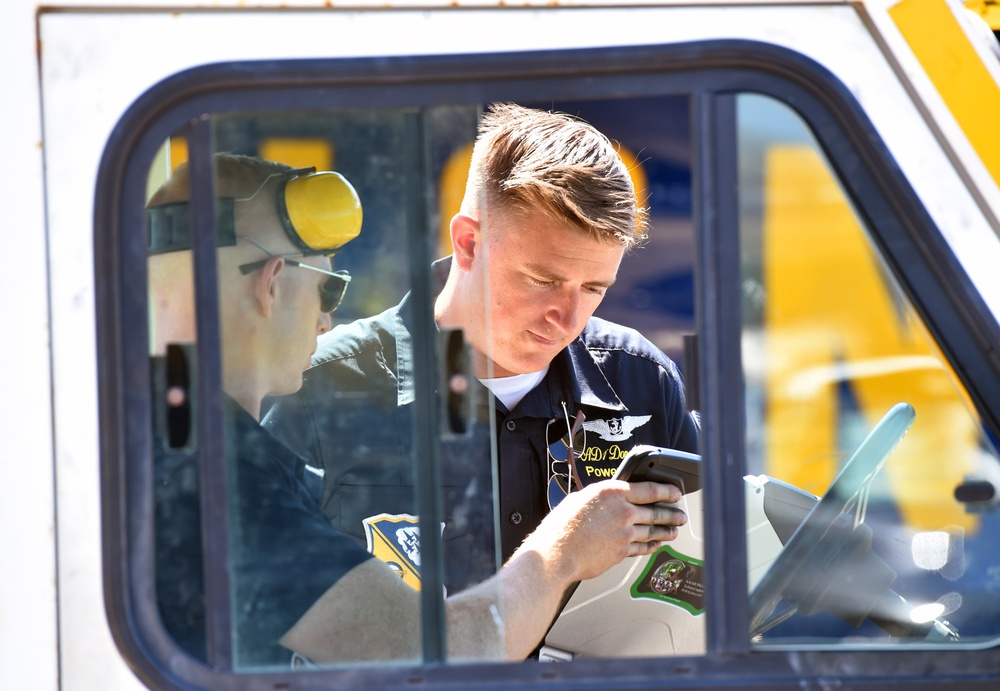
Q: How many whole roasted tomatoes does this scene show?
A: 0